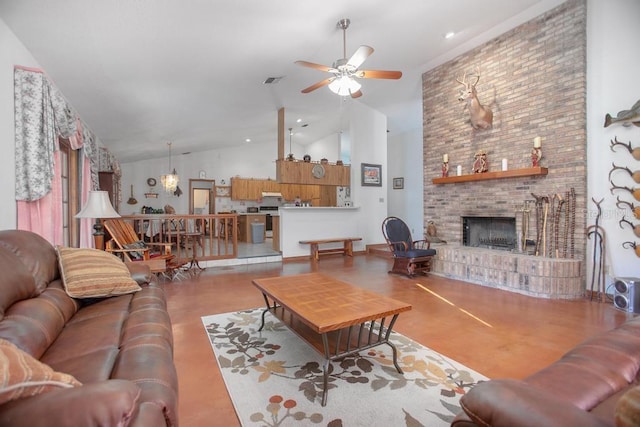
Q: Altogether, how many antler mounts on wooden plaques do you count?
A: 6